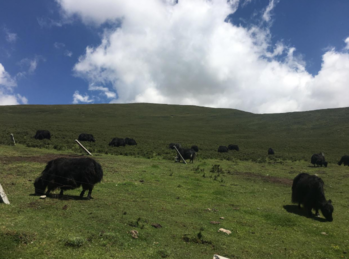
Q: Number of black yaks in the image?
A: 14